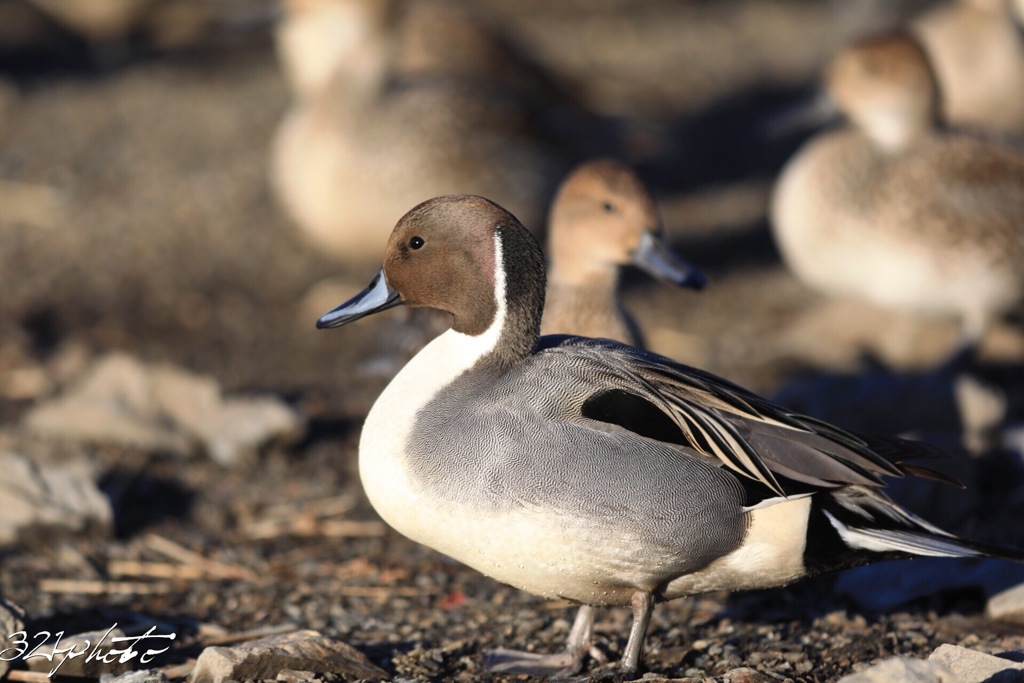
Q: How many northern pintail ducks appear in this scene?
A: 5